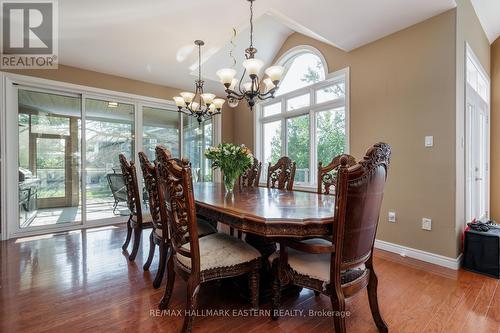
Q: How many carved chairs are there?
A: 7